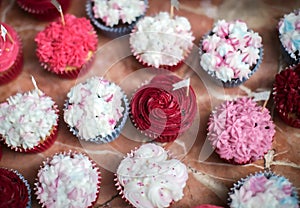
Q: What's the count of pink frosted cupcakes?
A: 3